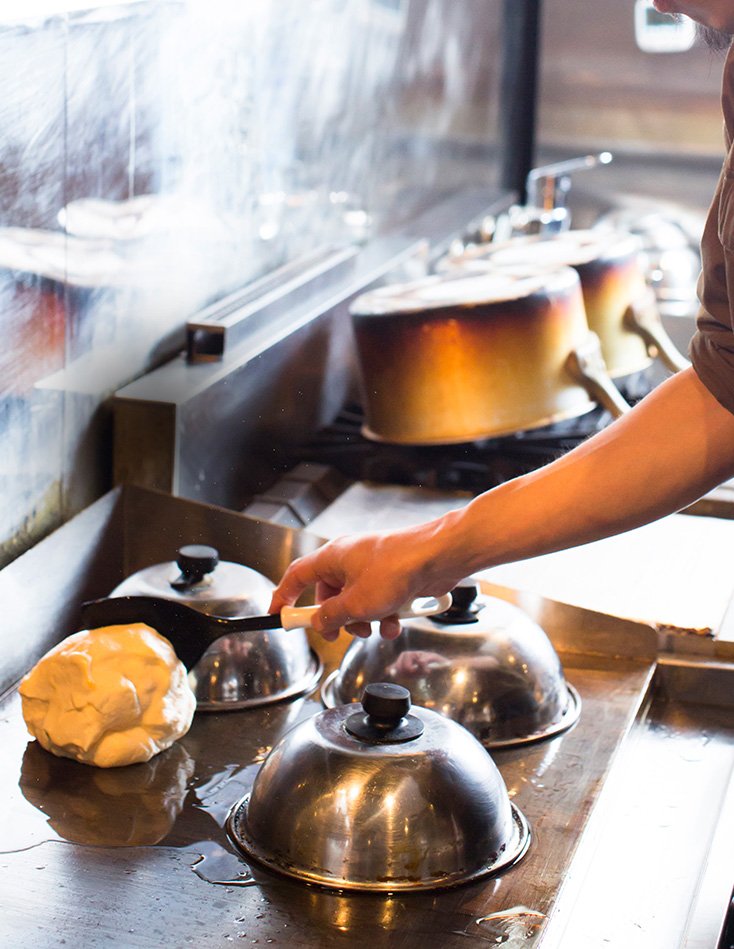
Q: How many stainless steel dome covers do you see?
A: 3